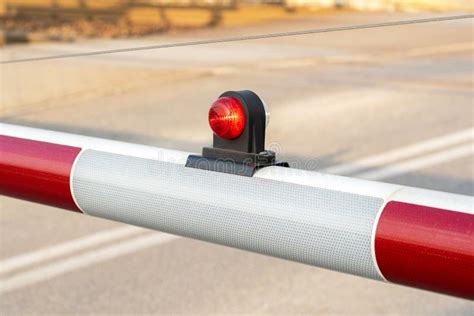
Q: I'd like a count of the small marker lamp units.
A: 1